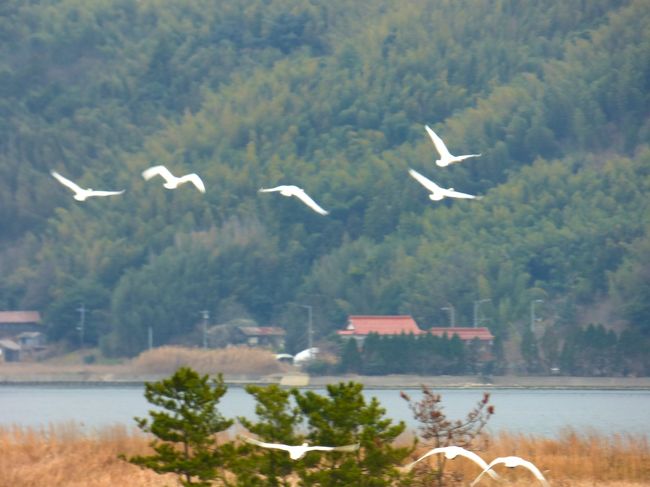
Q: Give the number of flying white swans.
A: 8